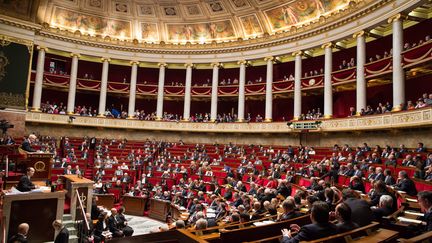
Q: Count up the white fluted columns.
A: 13